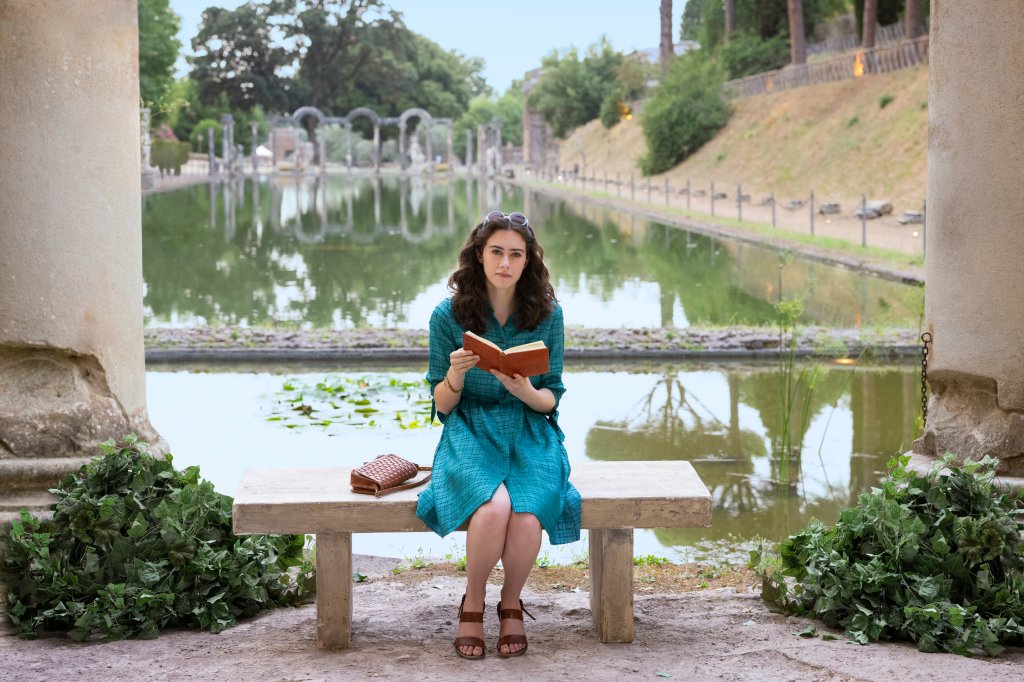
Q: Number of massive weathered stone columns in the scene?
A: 2